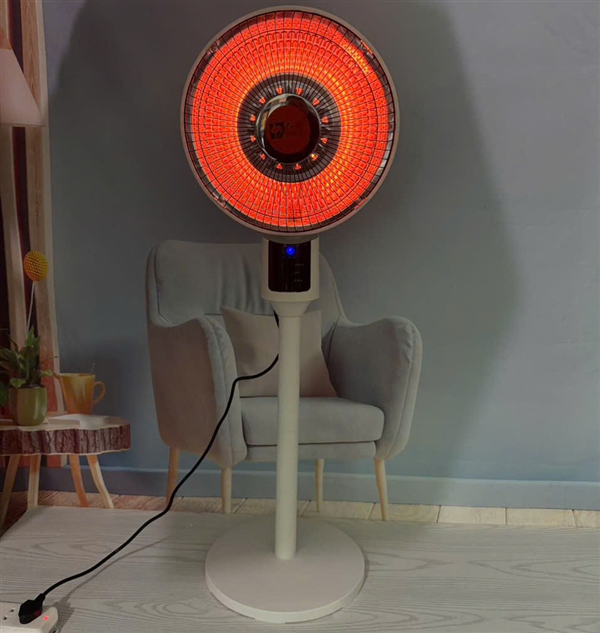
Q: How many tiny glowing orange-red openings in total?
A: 12